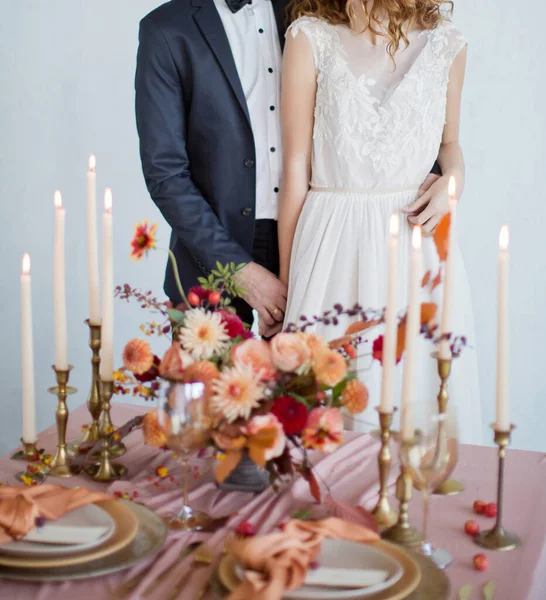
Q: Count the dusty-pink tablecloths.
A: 1